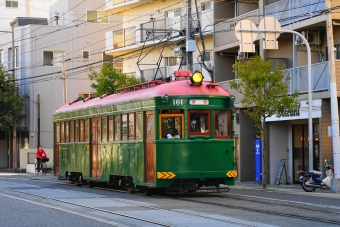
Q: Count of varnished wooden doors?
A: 3